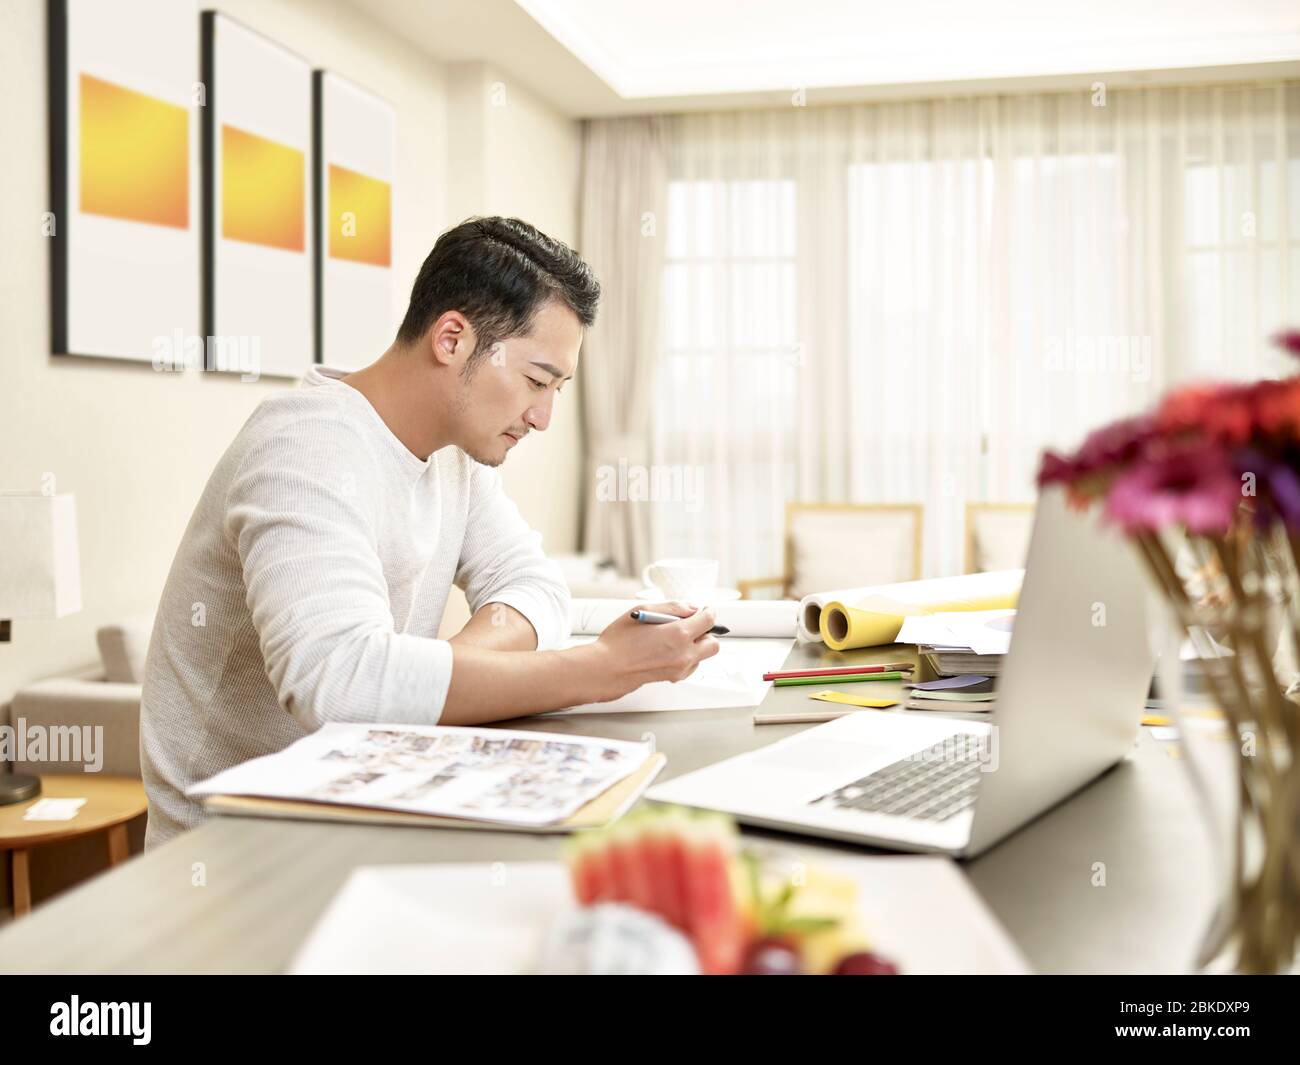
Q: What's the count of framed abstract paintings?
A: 3